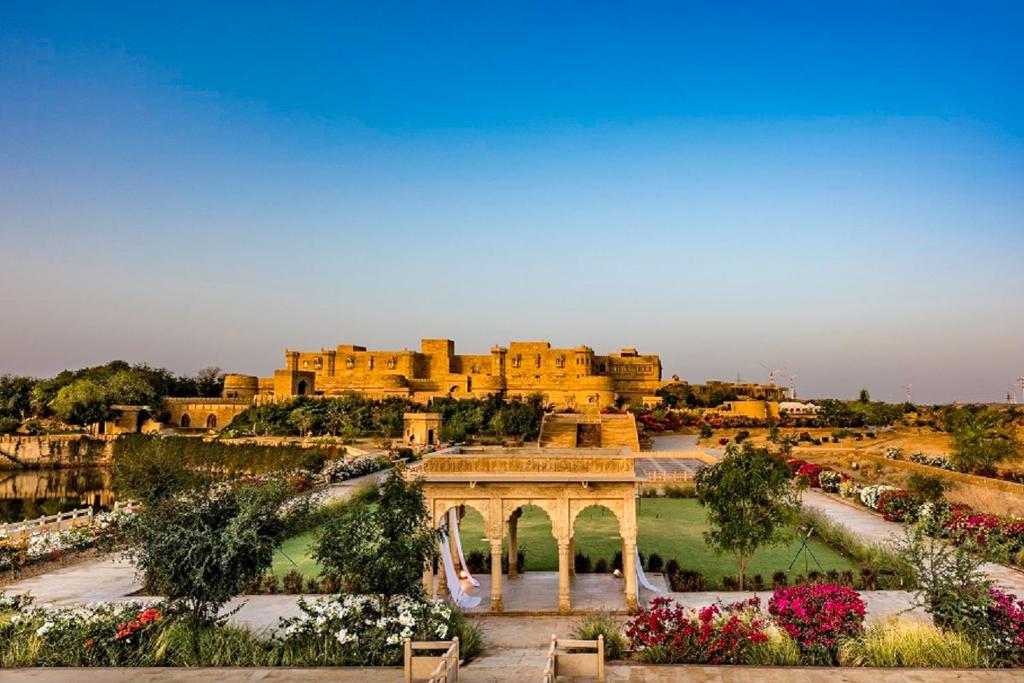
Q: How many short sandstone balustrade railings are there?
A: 2